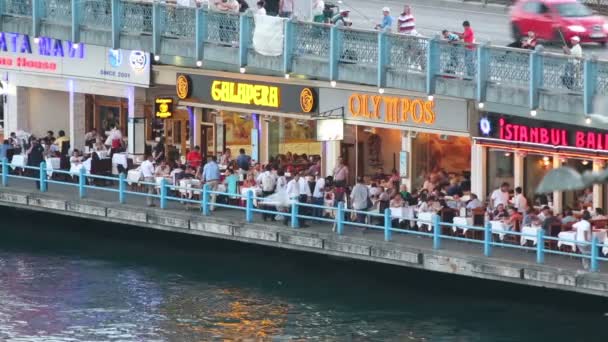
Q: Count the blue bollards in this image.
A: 14